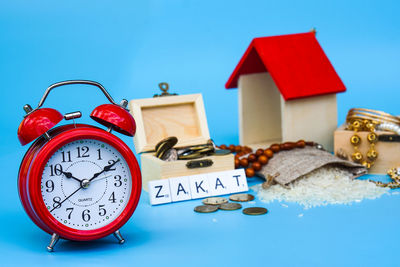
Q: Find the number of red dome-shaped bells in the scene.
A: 2